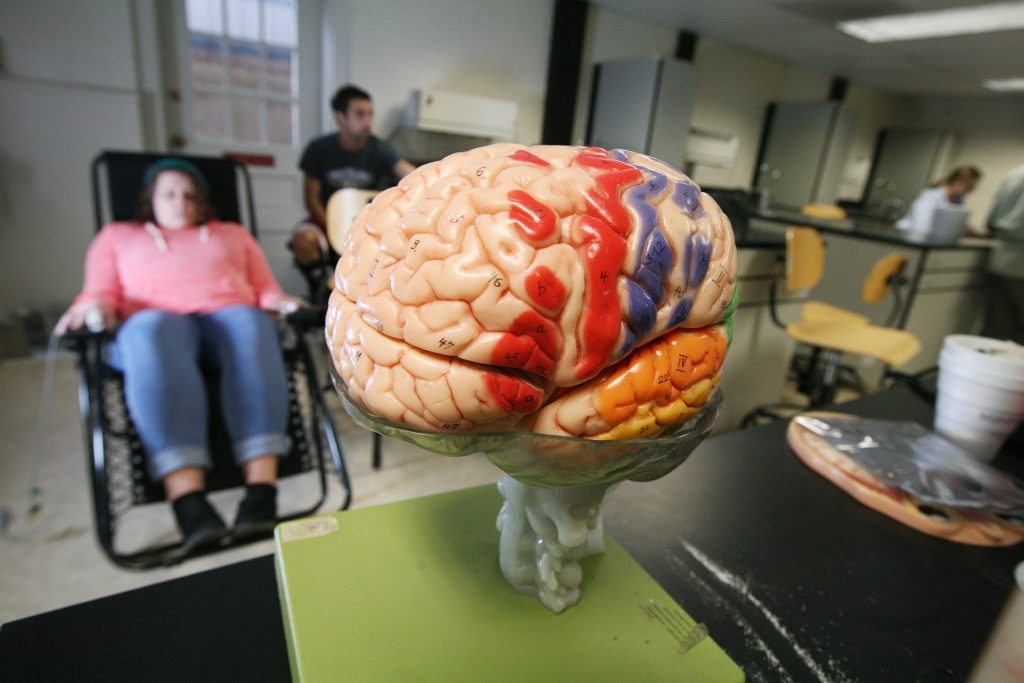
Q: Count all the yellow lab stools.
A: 3